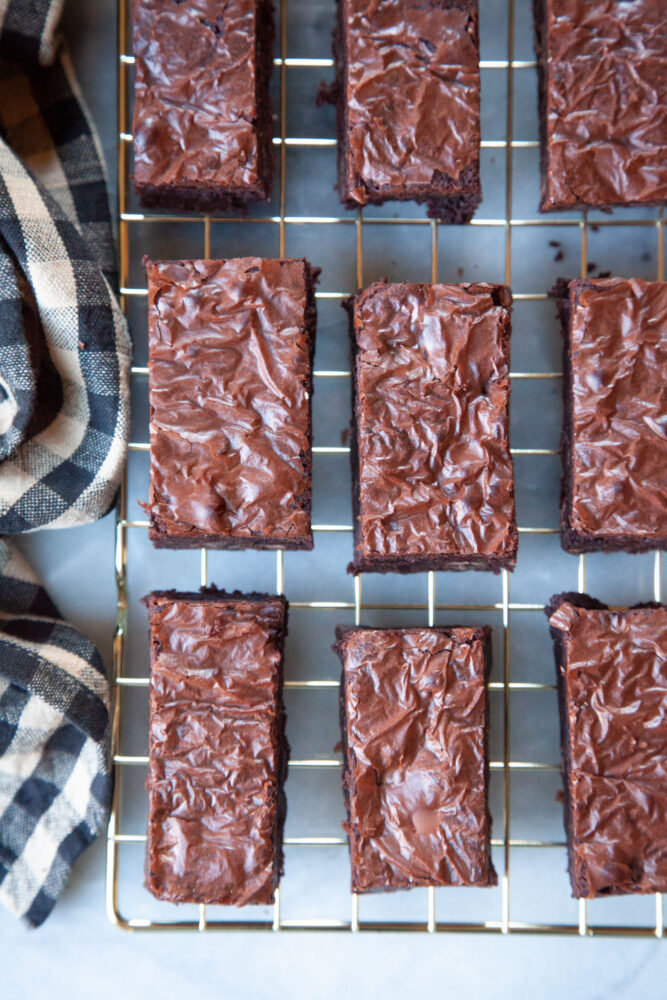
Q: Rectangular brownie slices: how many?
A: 9